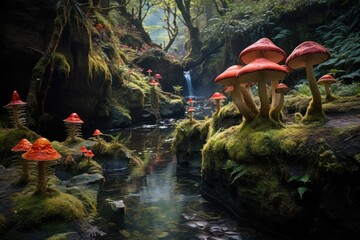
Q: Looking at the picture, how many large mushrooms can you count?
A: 4